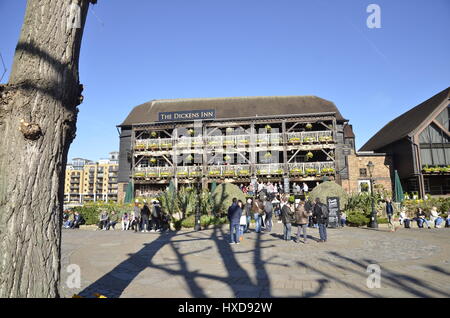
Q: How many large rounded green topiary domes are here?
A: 2